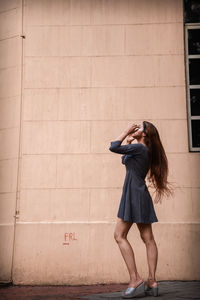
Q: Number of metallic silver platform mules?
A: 2